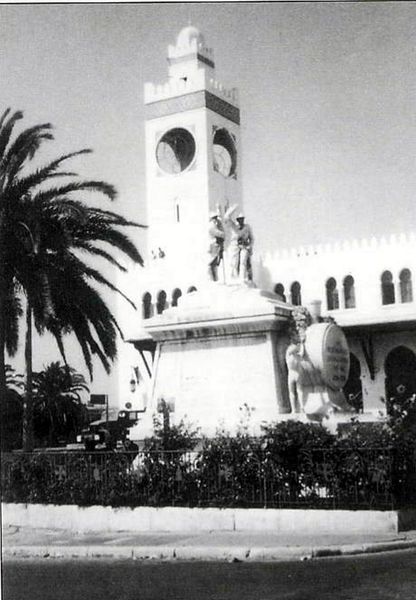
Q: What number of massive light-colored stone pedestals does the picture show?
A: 1